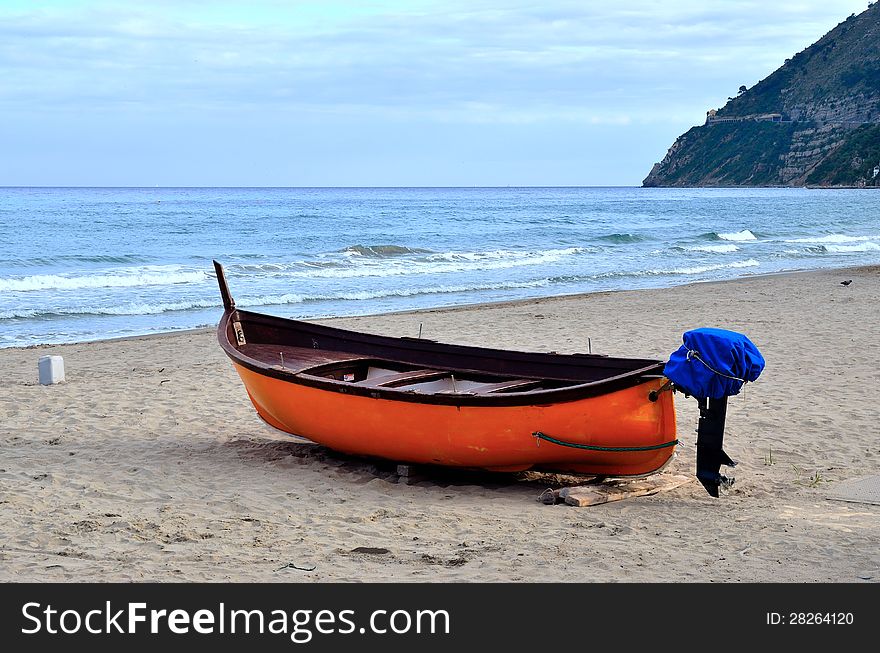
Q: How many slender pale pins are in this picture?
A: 4